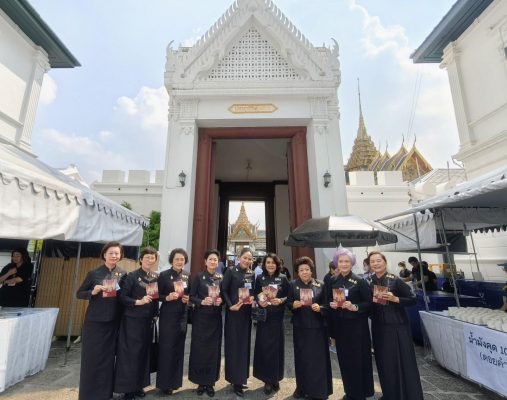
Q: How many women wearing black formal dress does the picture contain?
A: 9